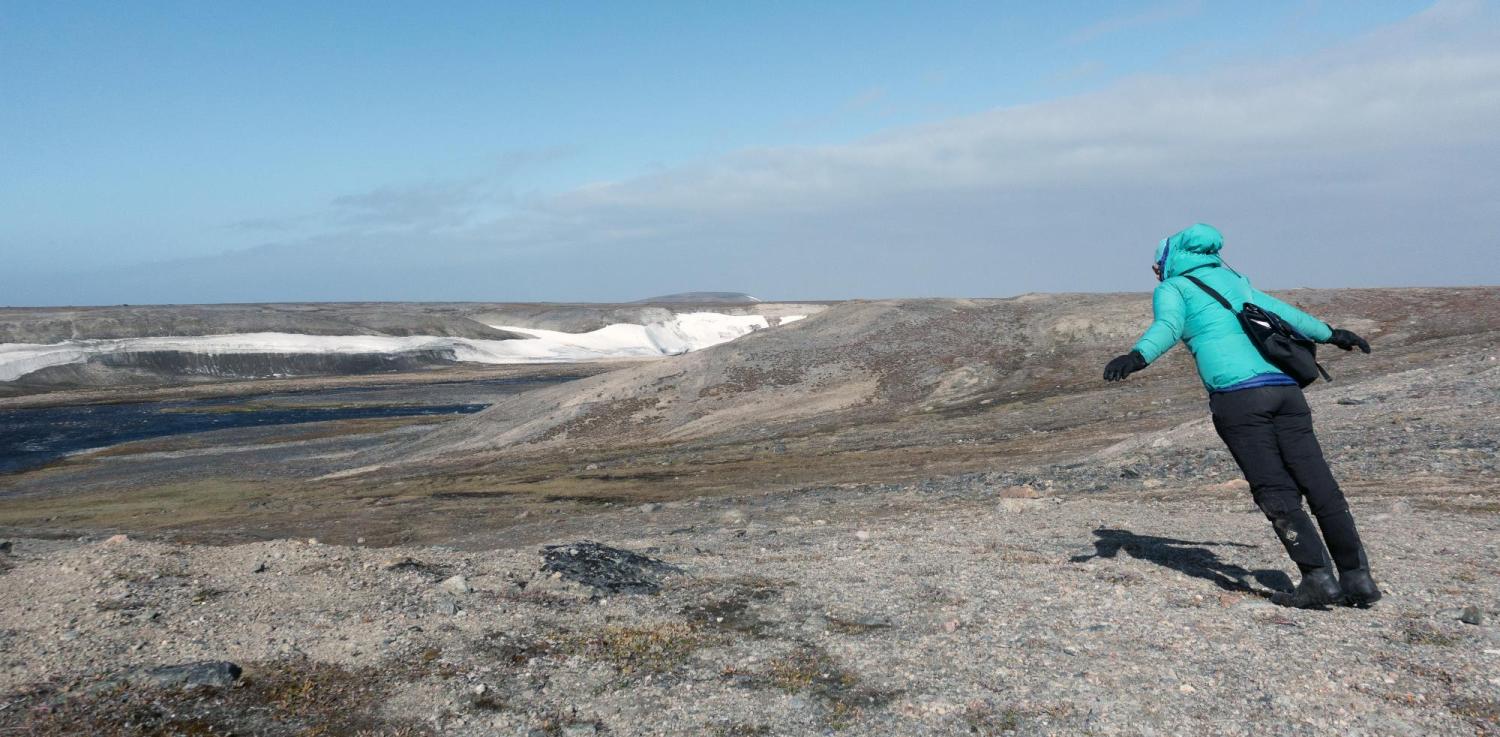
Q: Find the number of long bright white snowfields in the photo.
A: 1